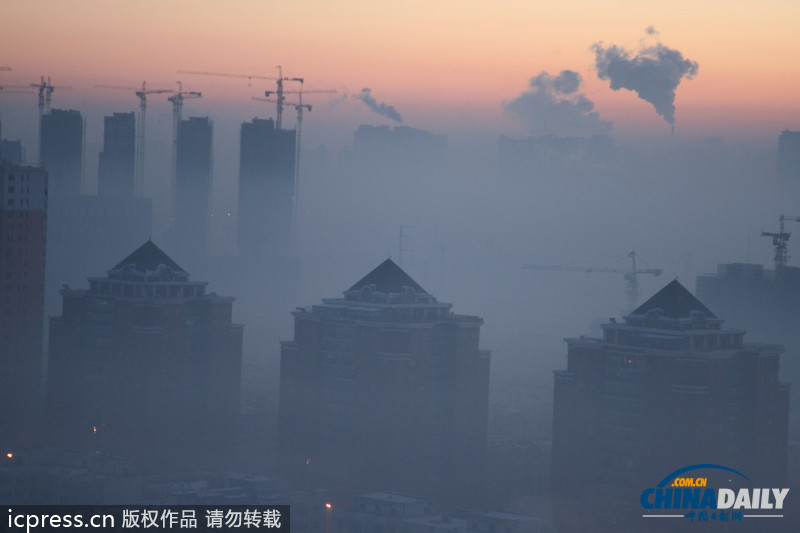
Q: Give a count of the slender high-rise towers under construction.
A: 4